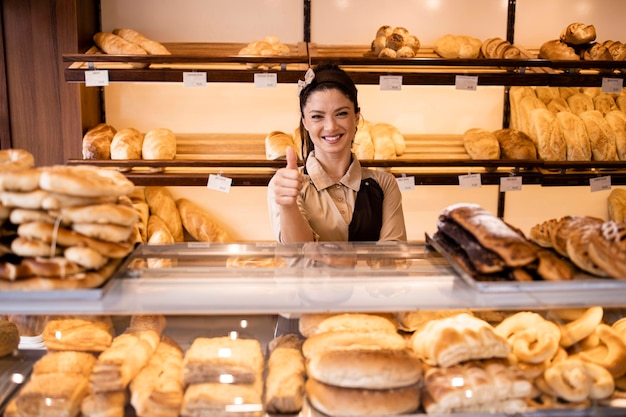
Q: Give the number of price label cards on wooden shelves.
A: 11